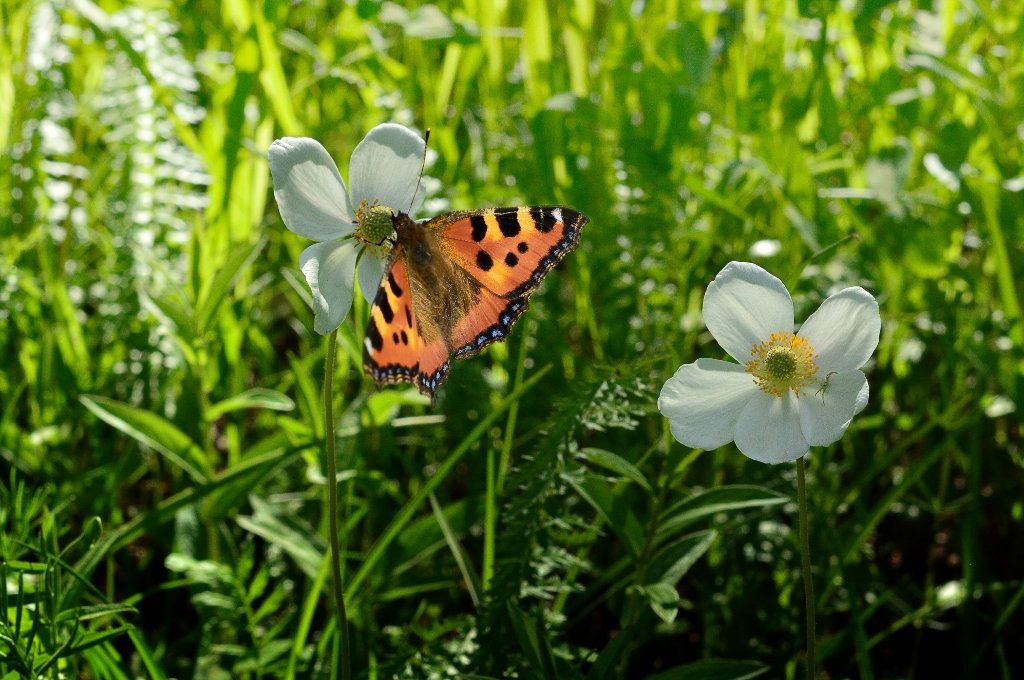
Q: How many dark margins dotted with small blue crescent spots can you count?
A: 4